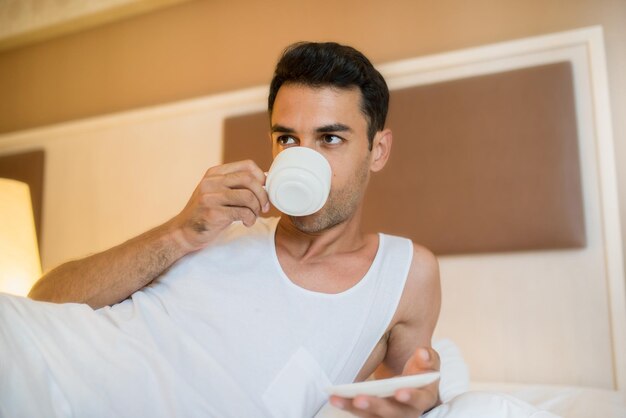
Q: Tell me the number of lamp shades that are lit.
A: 1